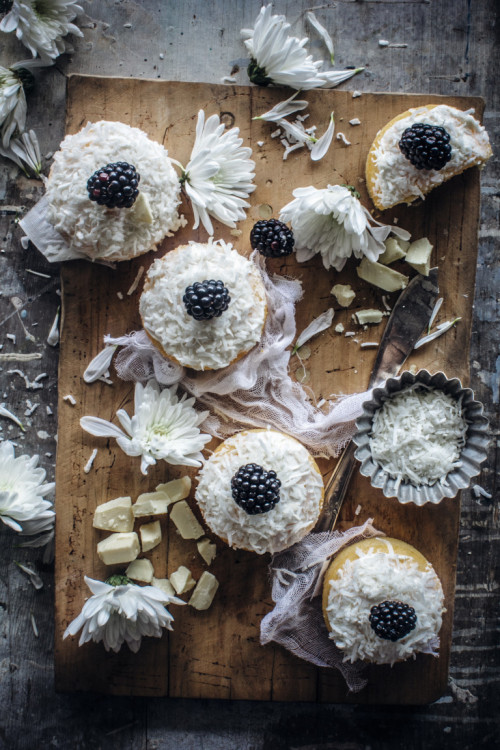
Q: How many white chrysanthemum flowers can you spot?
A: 8